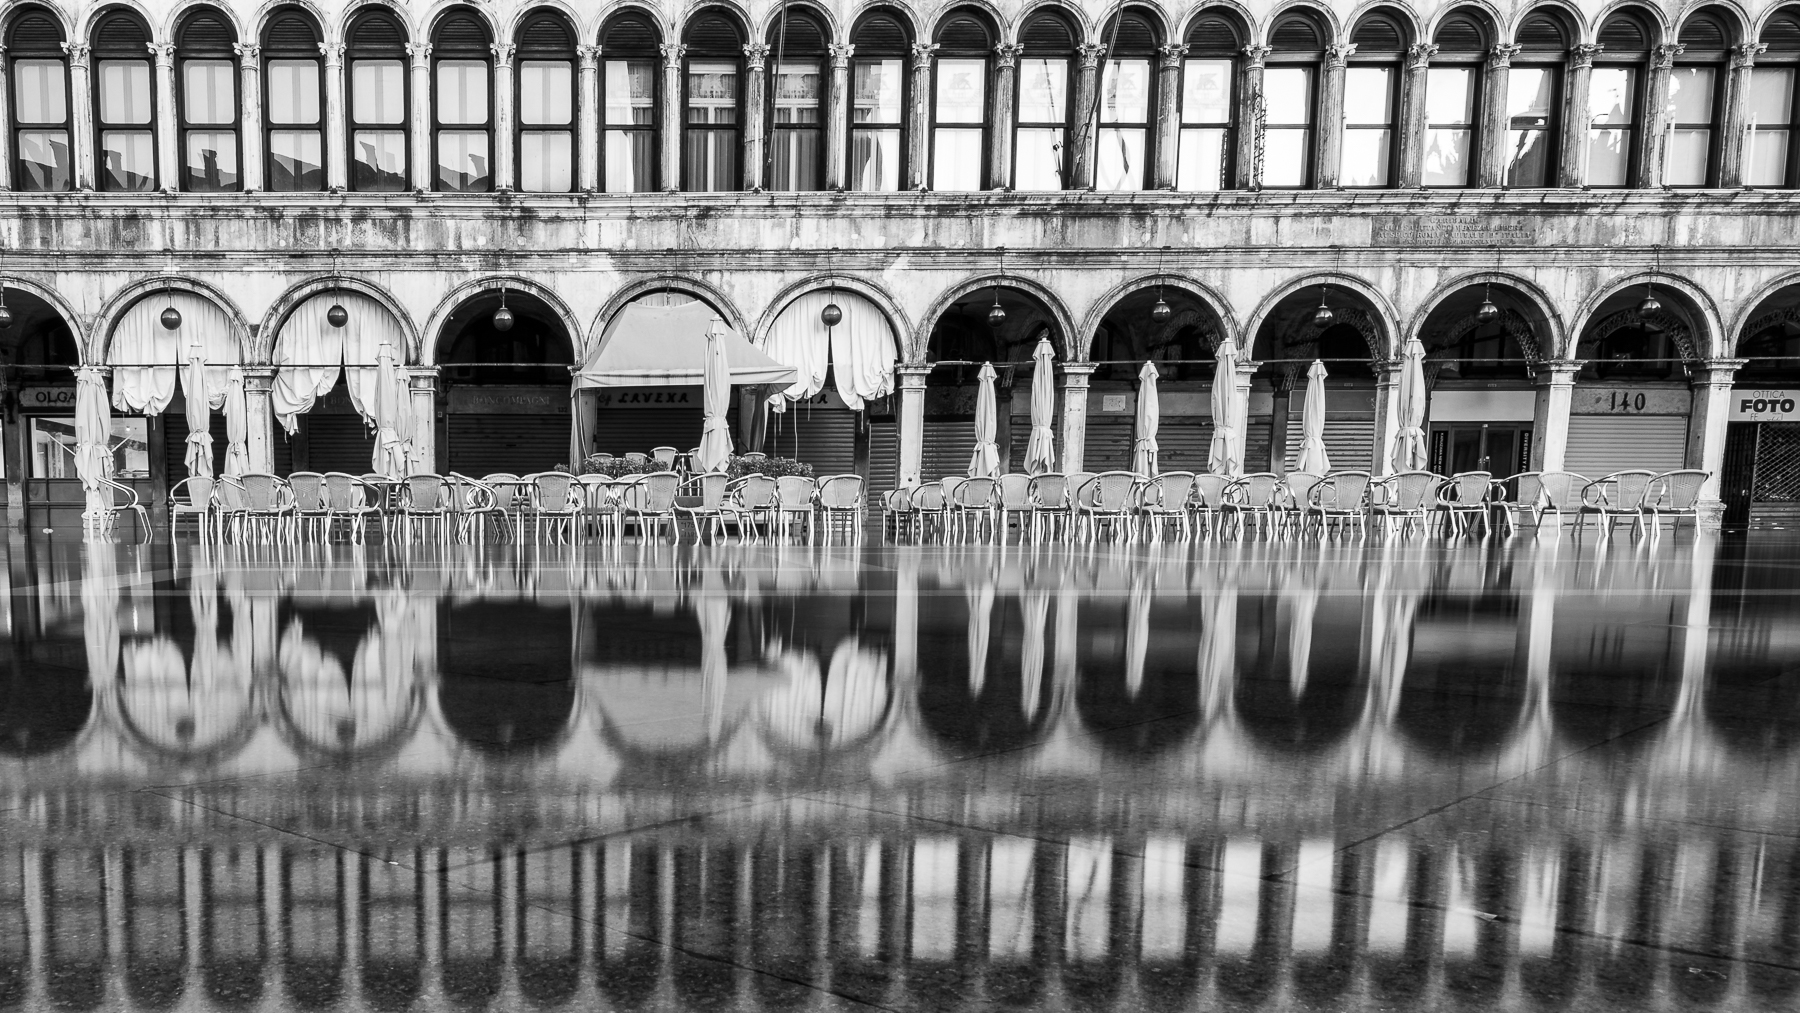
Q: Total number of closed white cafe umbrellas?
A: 13